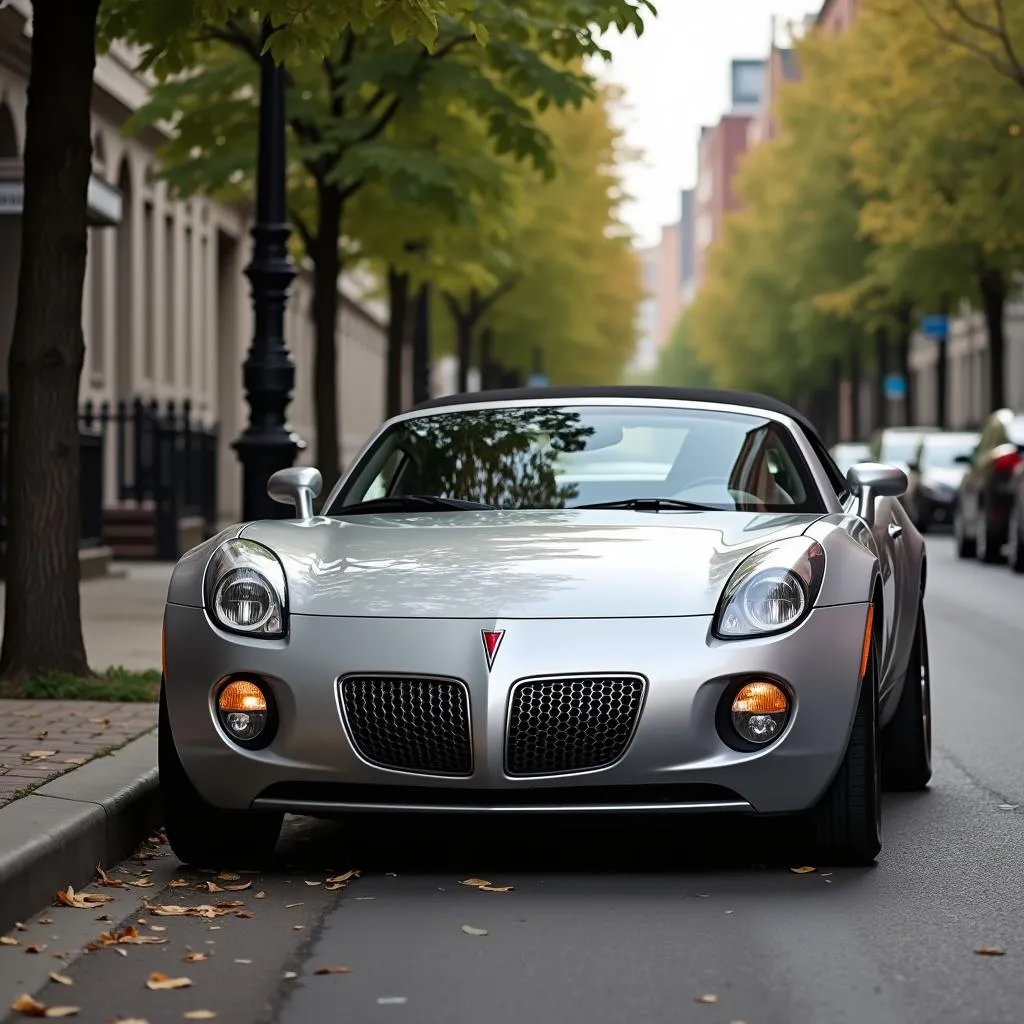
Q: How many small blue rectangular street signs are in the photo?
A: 2